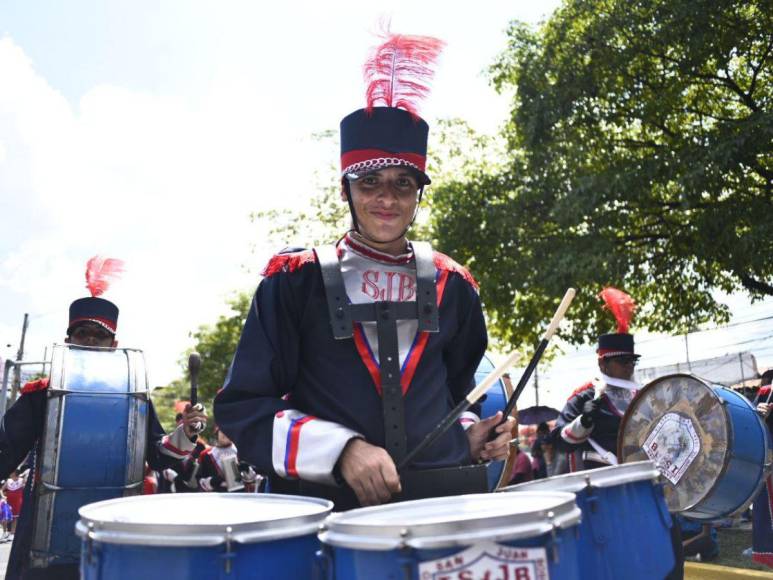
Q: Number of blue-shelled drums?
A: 6